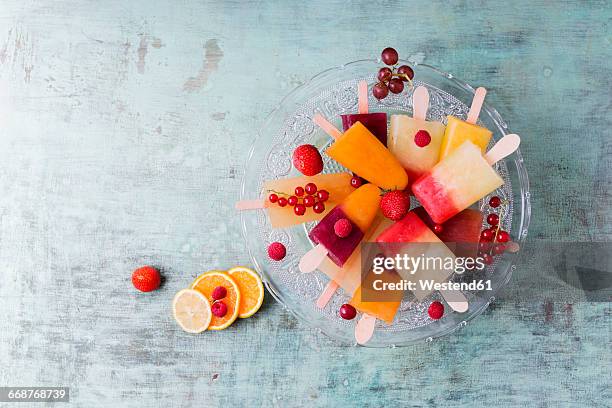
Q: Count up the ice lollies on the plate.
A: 11